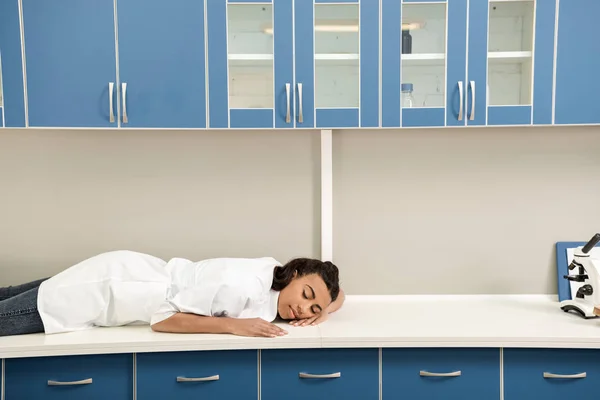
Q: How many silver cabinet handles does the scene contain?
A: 11